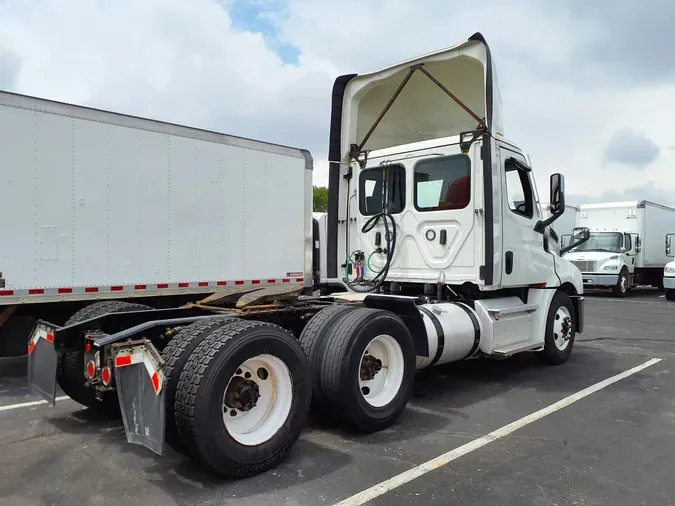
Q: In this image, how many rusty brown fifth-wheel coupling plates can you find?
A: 1